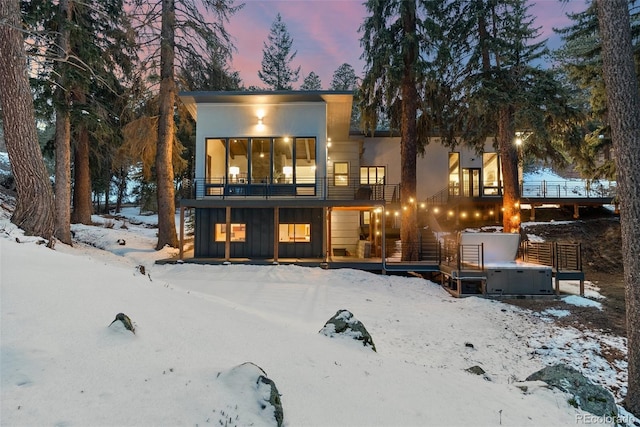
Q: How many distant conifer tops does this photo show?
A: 3